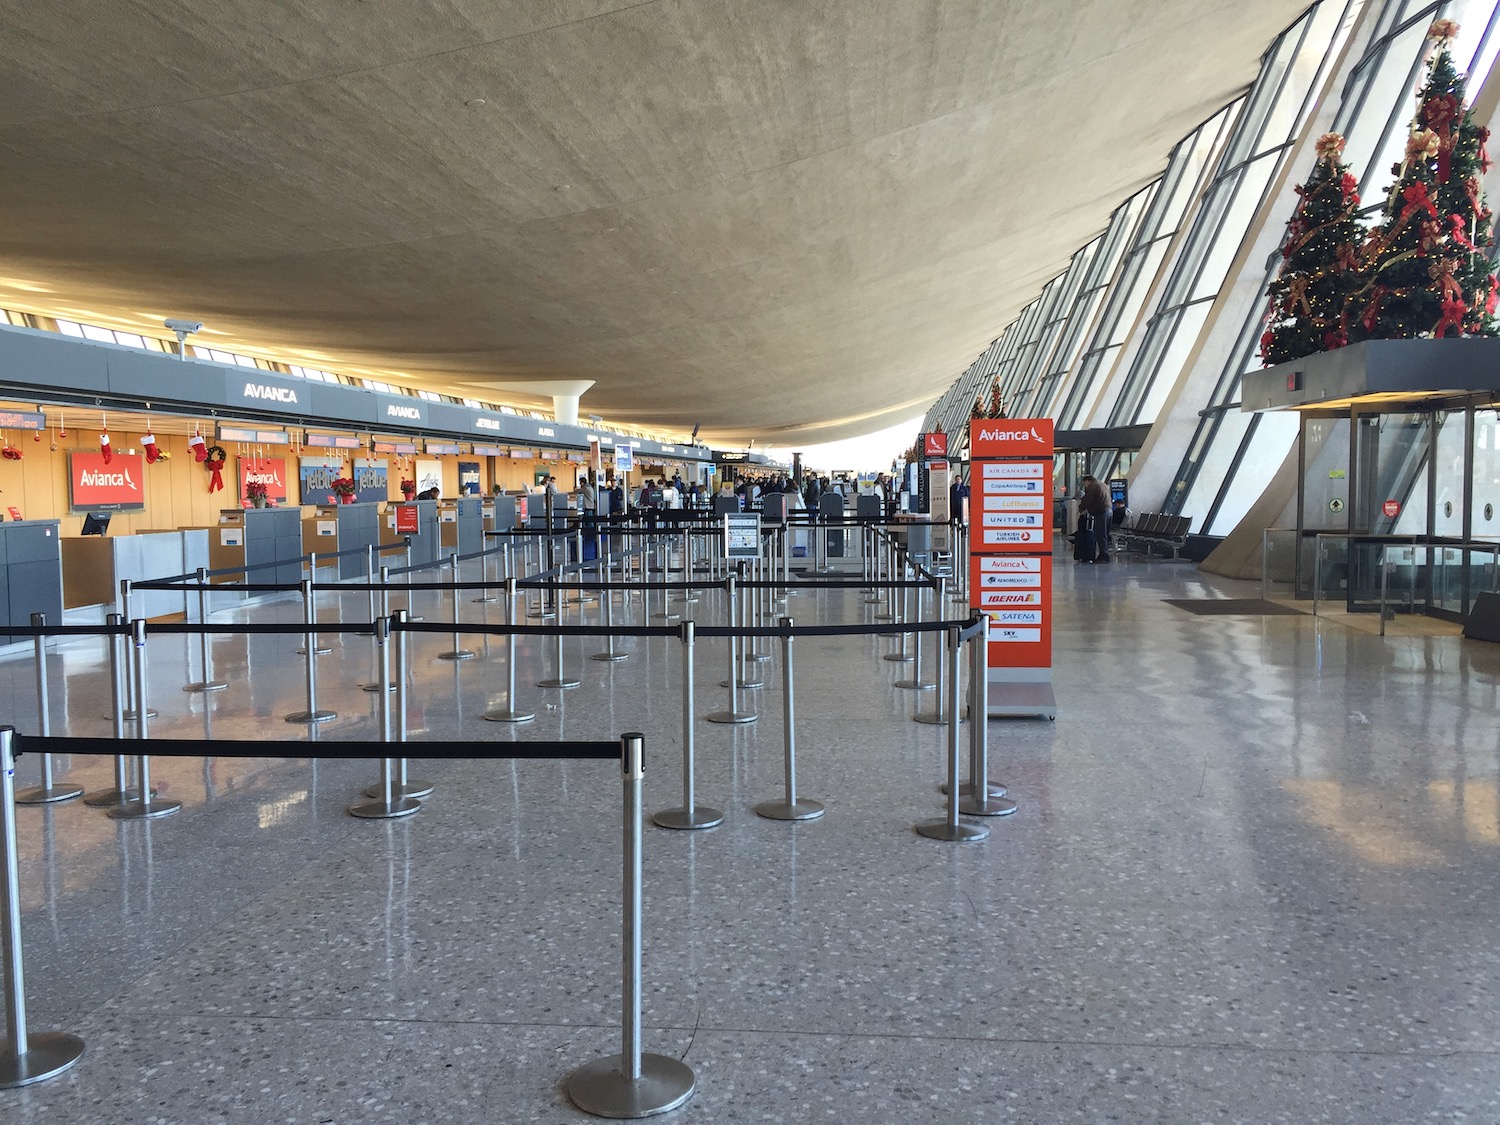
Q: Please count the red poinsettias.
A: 3